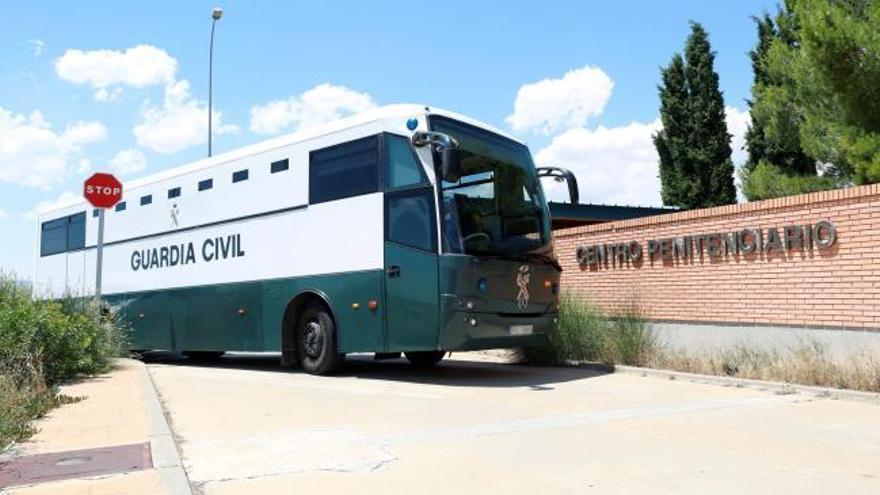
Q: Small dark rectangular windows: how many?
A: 7